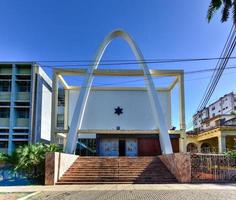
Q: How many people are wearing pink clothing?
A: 0